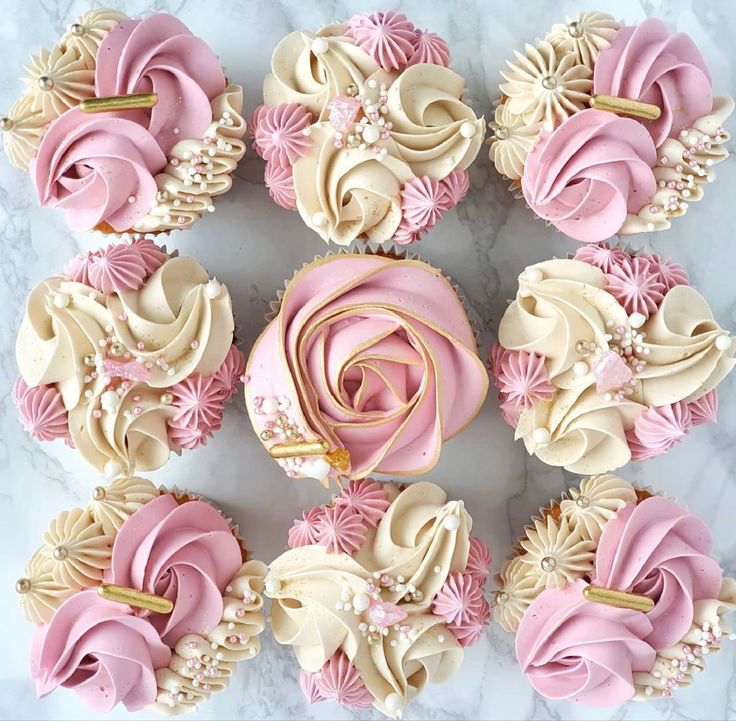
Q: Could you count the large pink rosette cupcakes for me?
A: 1